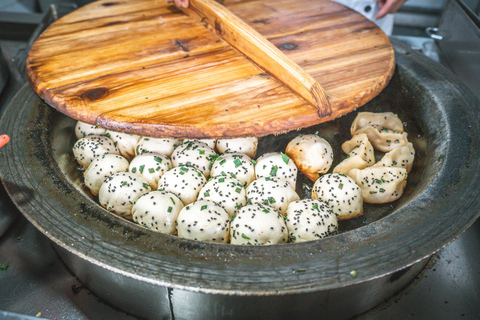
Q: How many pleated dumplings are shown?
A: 5